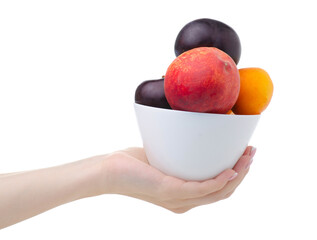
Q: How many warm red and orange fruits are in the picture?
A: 2